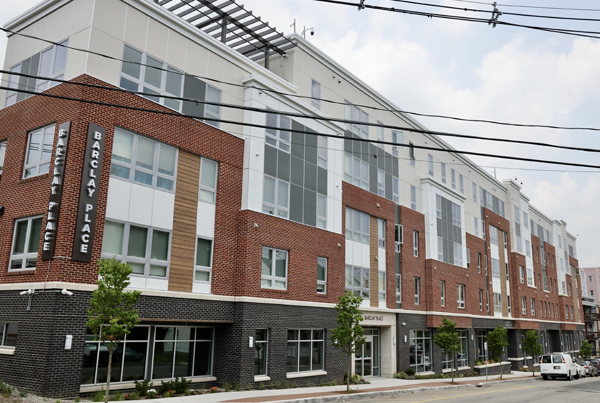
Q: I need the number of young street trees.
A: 6